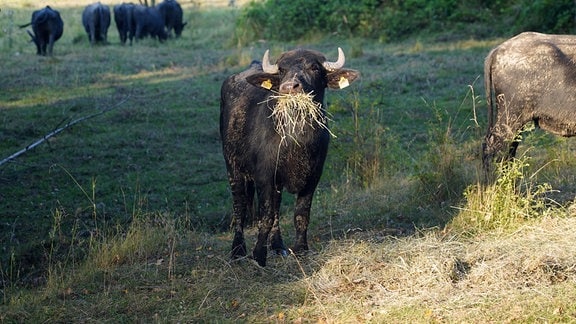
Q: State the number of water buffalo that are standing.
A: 7